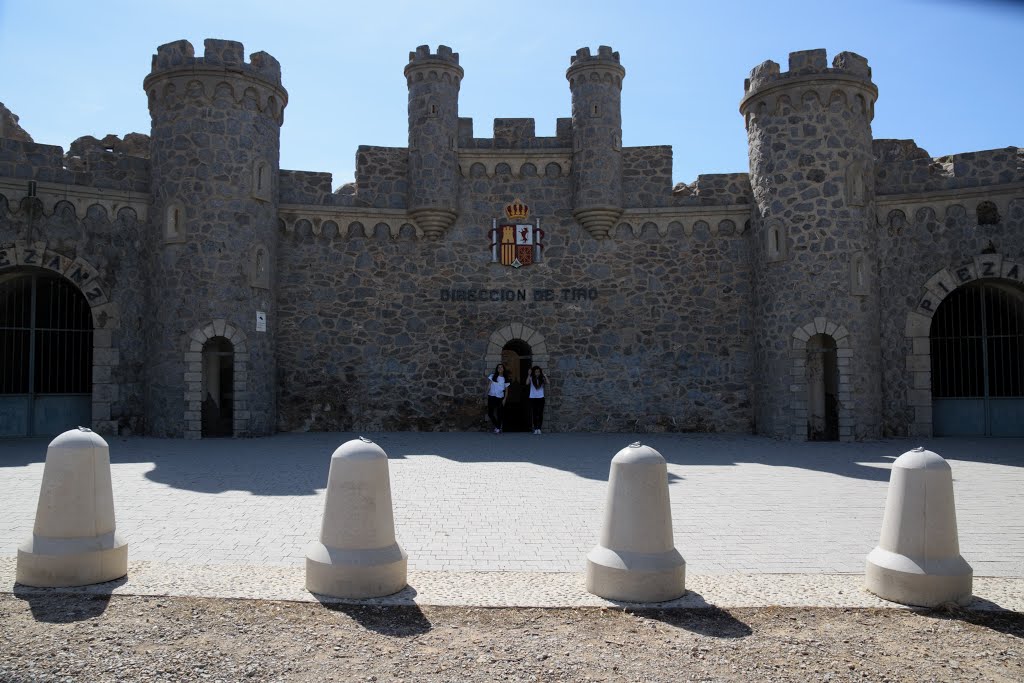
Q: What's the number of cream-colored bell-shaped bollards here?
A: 4